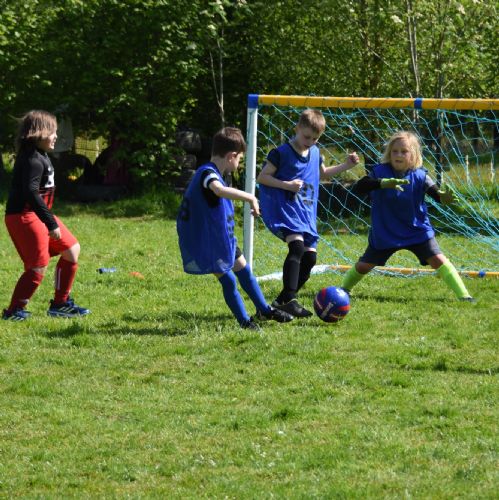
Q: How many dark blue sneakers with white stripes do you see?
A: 2